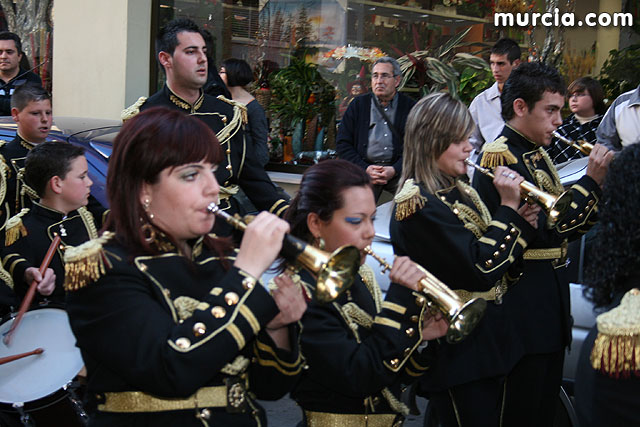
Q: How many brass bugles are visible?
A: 4